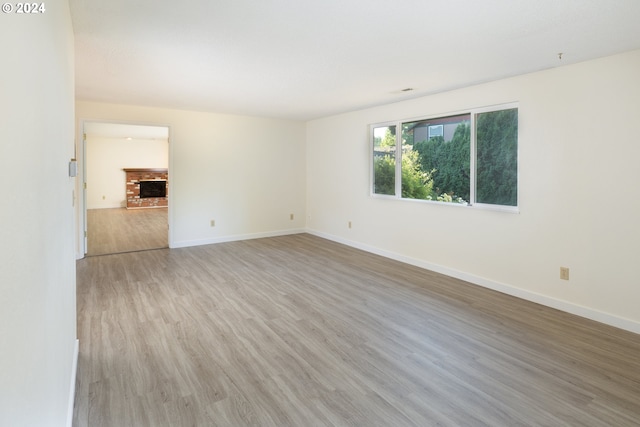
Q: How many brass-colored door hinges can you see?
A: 3